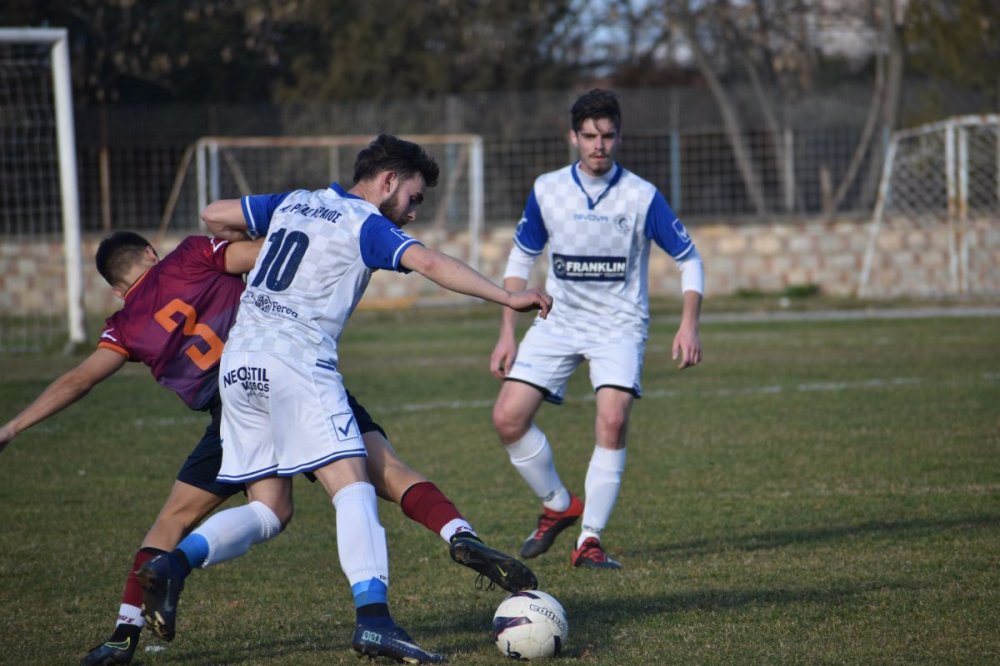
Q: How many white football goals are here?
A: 3